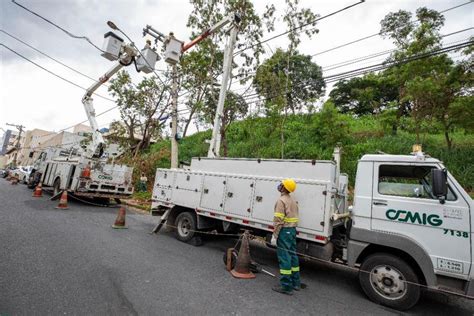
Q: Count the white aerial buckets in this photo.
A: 3